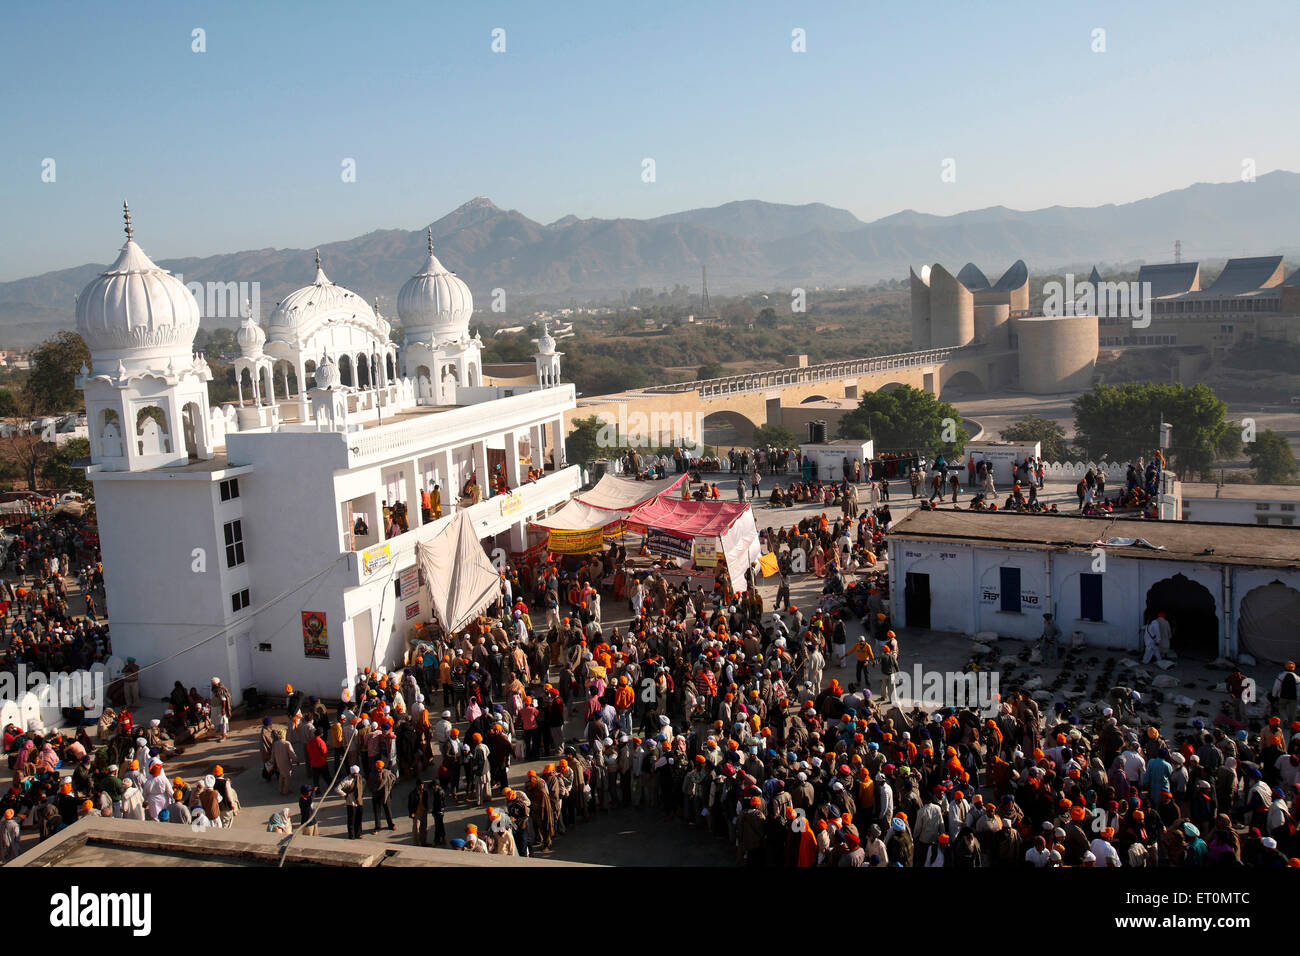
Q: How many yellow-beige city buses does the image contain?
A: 0